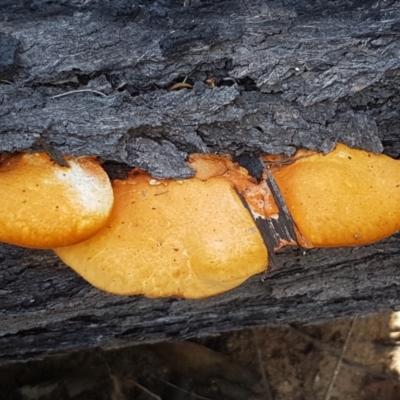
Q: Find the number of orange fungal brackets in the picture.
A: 3